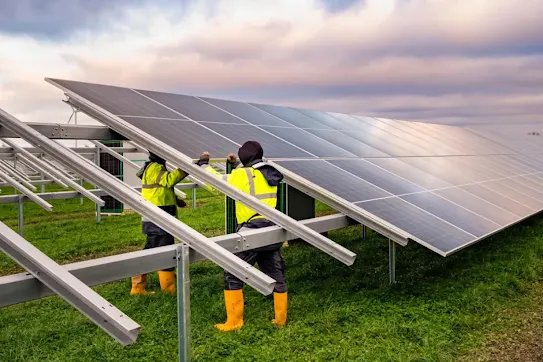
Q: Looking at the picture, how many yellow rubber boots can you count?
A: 4